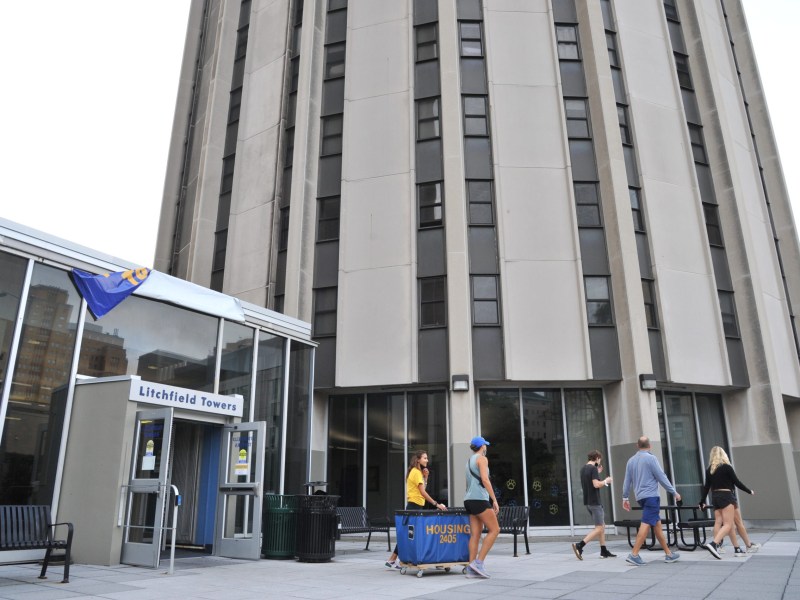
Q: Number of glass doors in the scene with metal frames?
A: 2